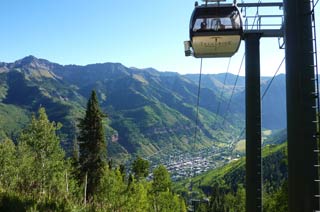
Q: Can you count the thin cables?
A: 4